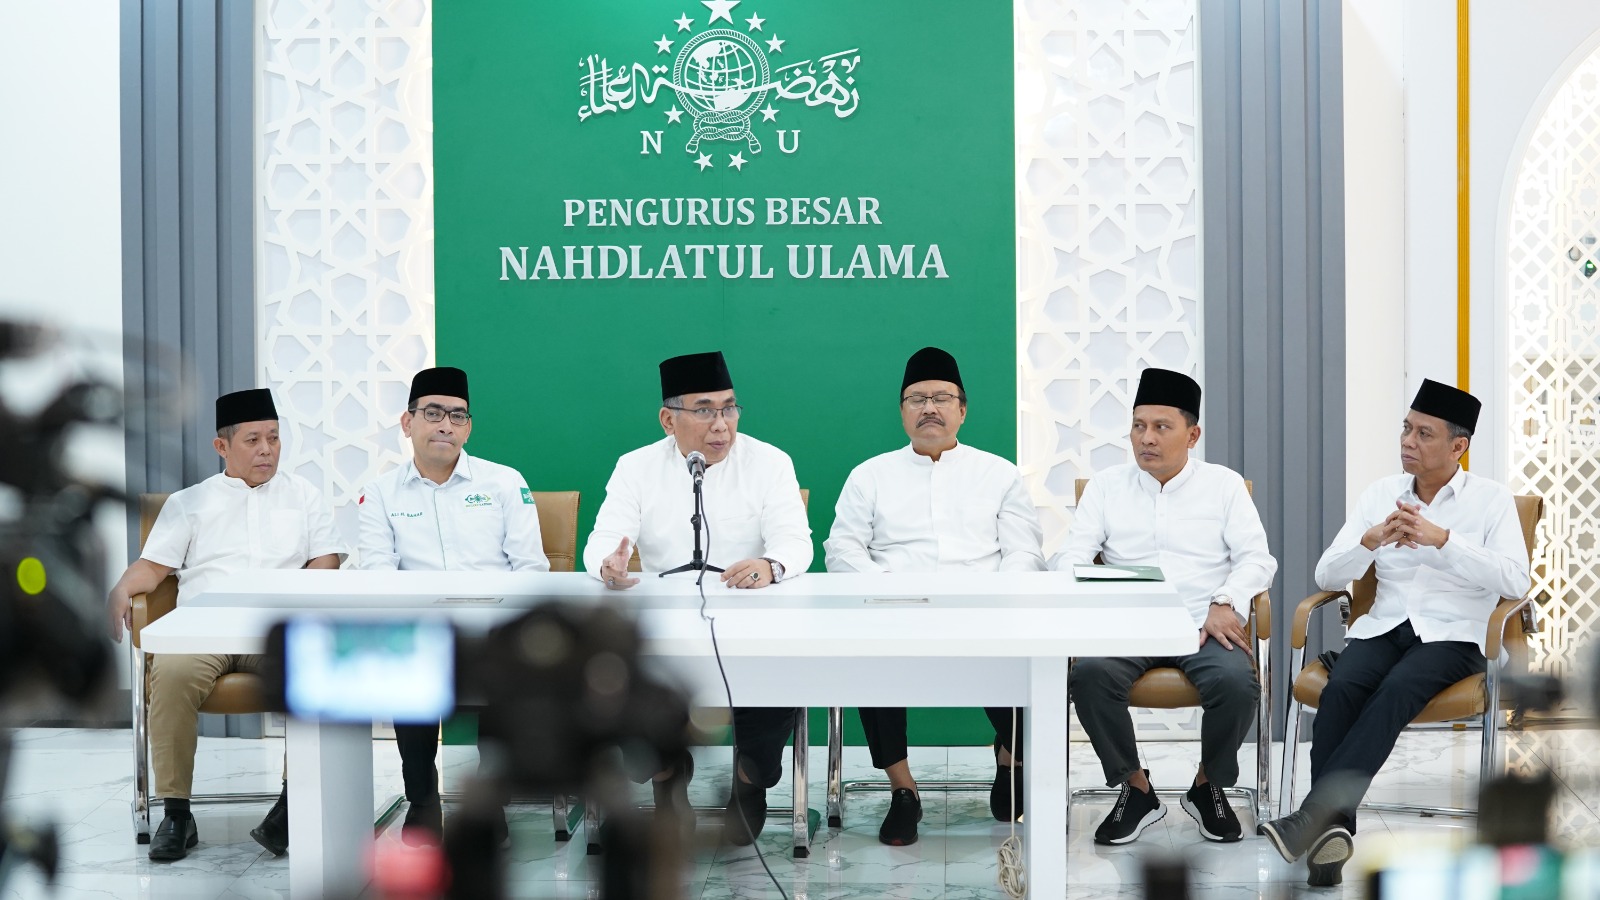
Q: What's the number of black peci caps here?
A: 6